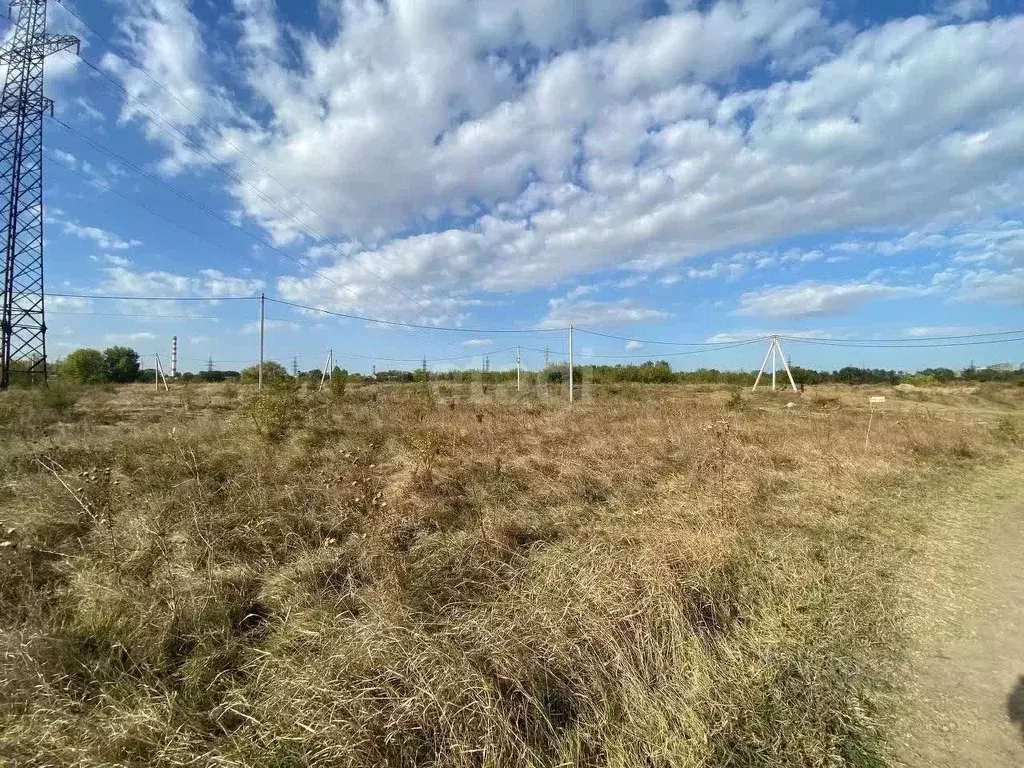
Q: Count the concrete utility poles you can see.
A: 6